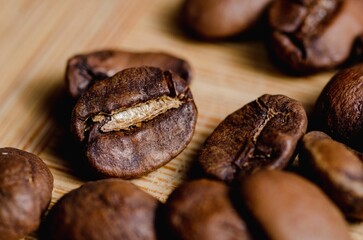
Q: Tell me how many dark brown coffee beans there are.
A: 11